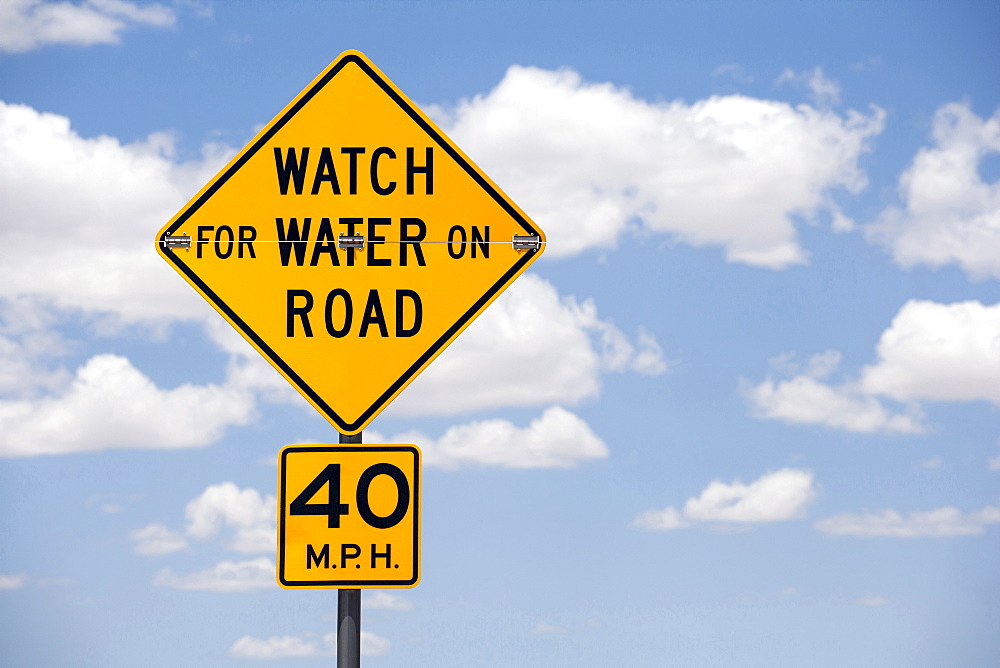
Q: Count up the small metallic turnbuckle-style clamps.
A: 3